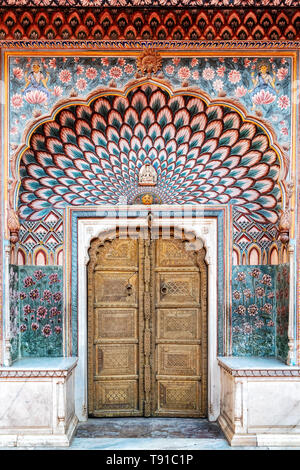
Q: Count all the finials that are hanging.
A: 2